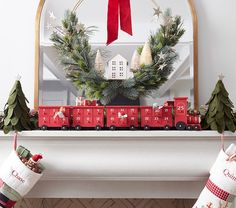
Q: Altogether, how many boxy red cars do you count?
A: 4